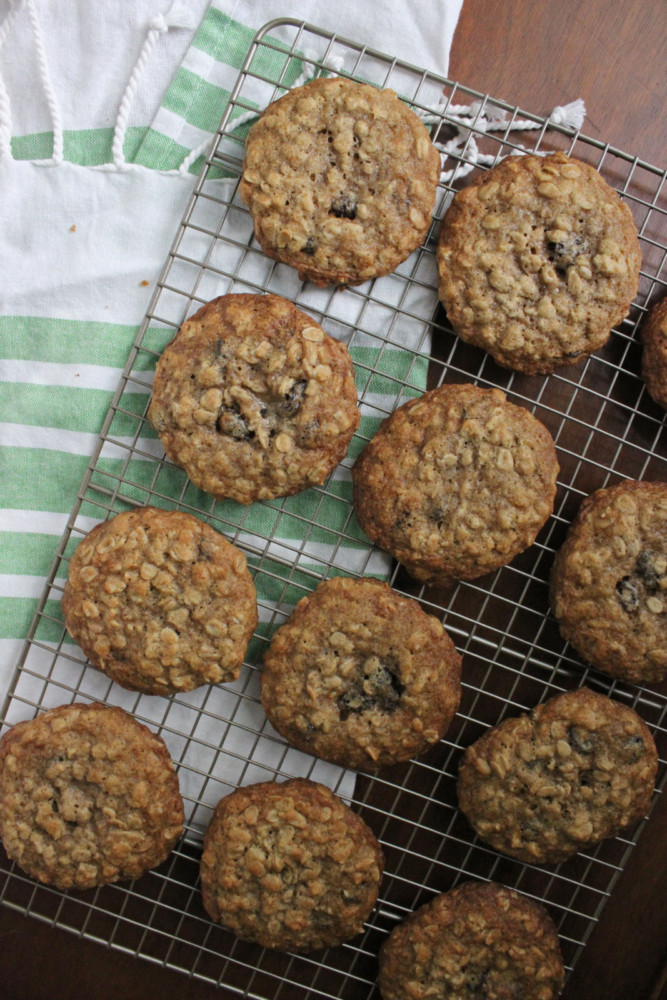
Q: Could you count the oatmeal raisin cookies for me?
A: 12